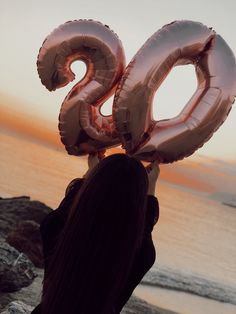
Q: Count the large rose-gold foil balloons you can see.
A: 2